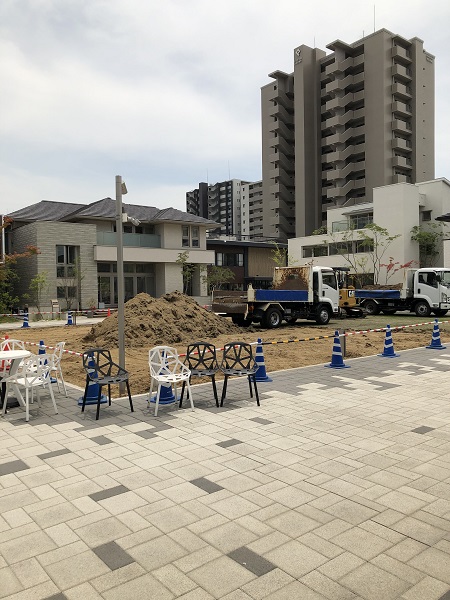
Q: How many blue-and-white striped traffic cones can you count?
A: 9